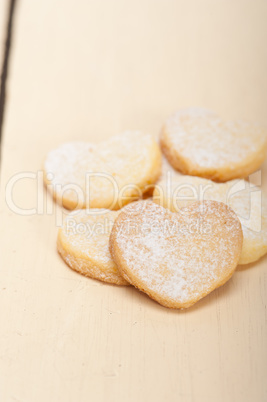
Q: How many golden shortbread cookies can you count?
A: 5